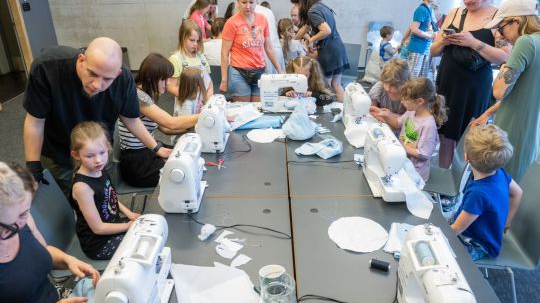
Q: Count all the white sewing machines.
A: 7